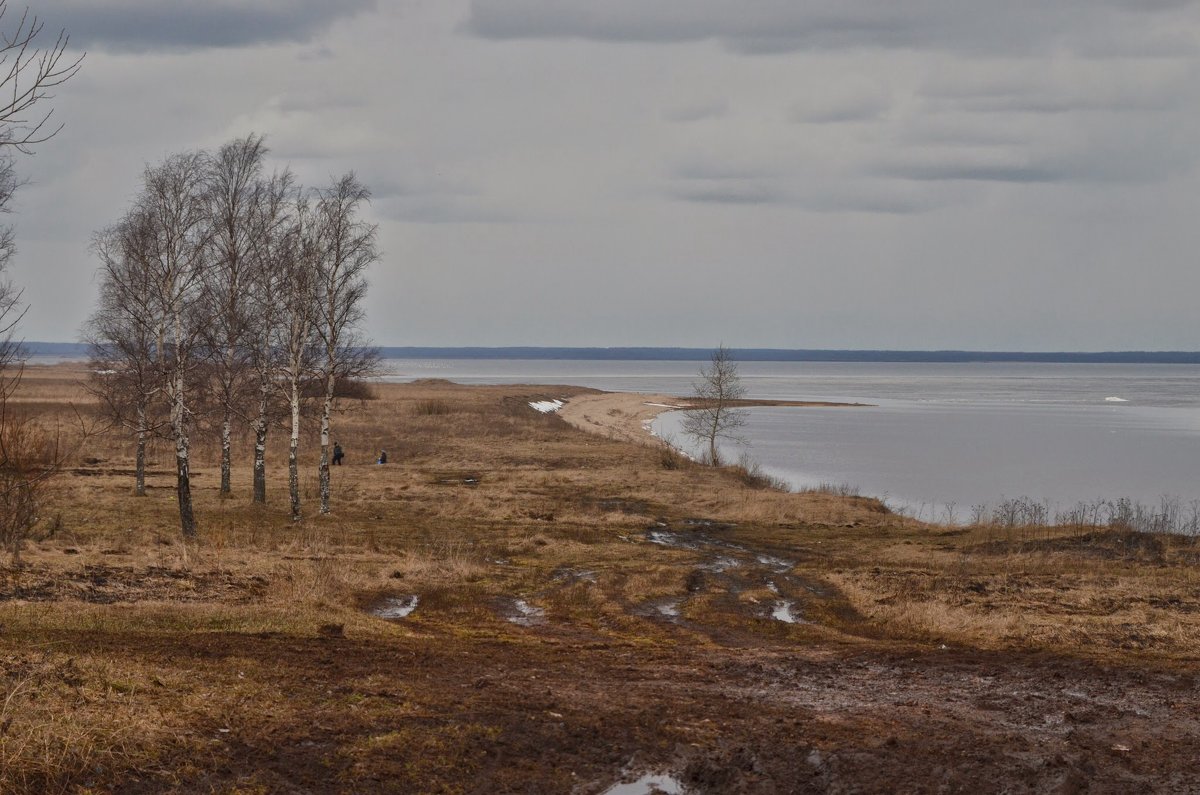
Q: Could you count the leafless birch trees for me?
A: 6